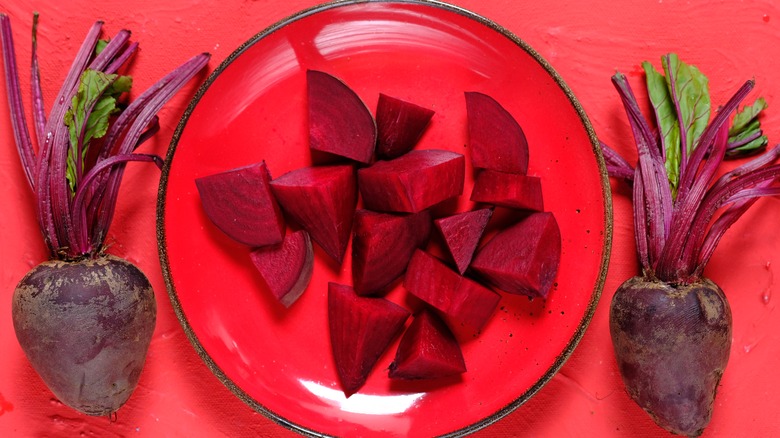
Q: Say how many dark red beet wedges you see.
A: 14